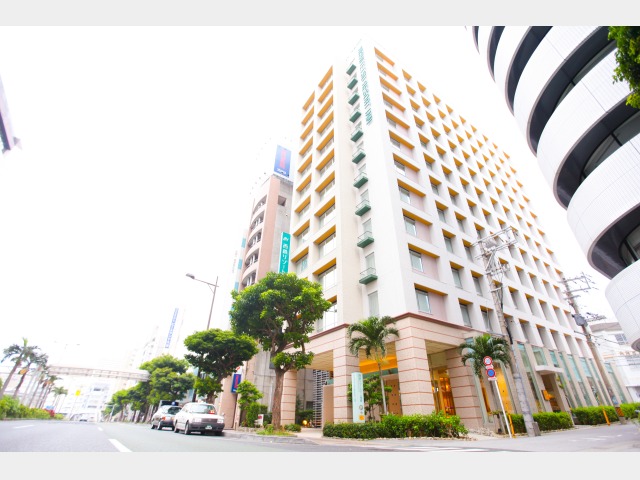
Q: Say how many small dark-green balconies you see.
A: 10